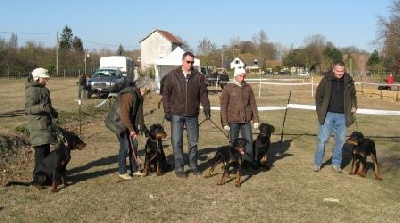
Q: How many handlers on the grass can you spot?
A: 5